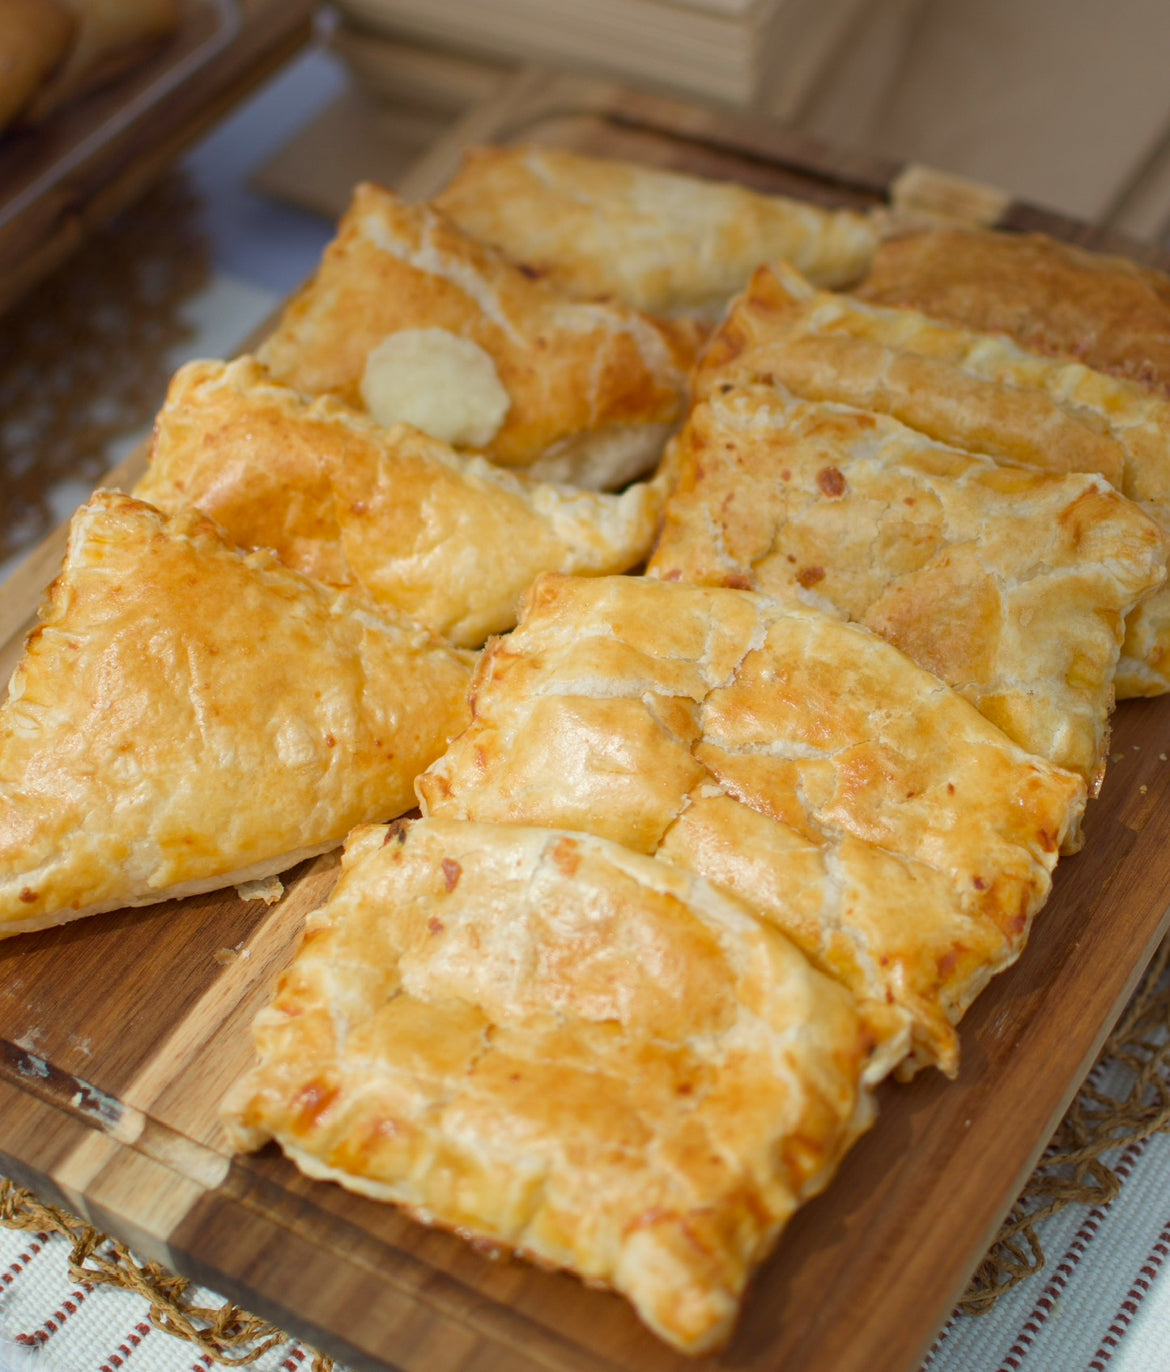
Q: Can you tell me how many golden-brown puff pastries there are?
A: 9